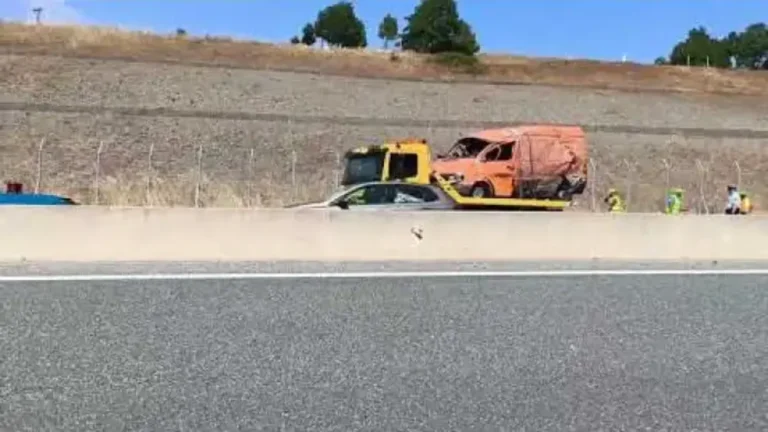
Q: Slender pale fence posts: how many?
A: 12